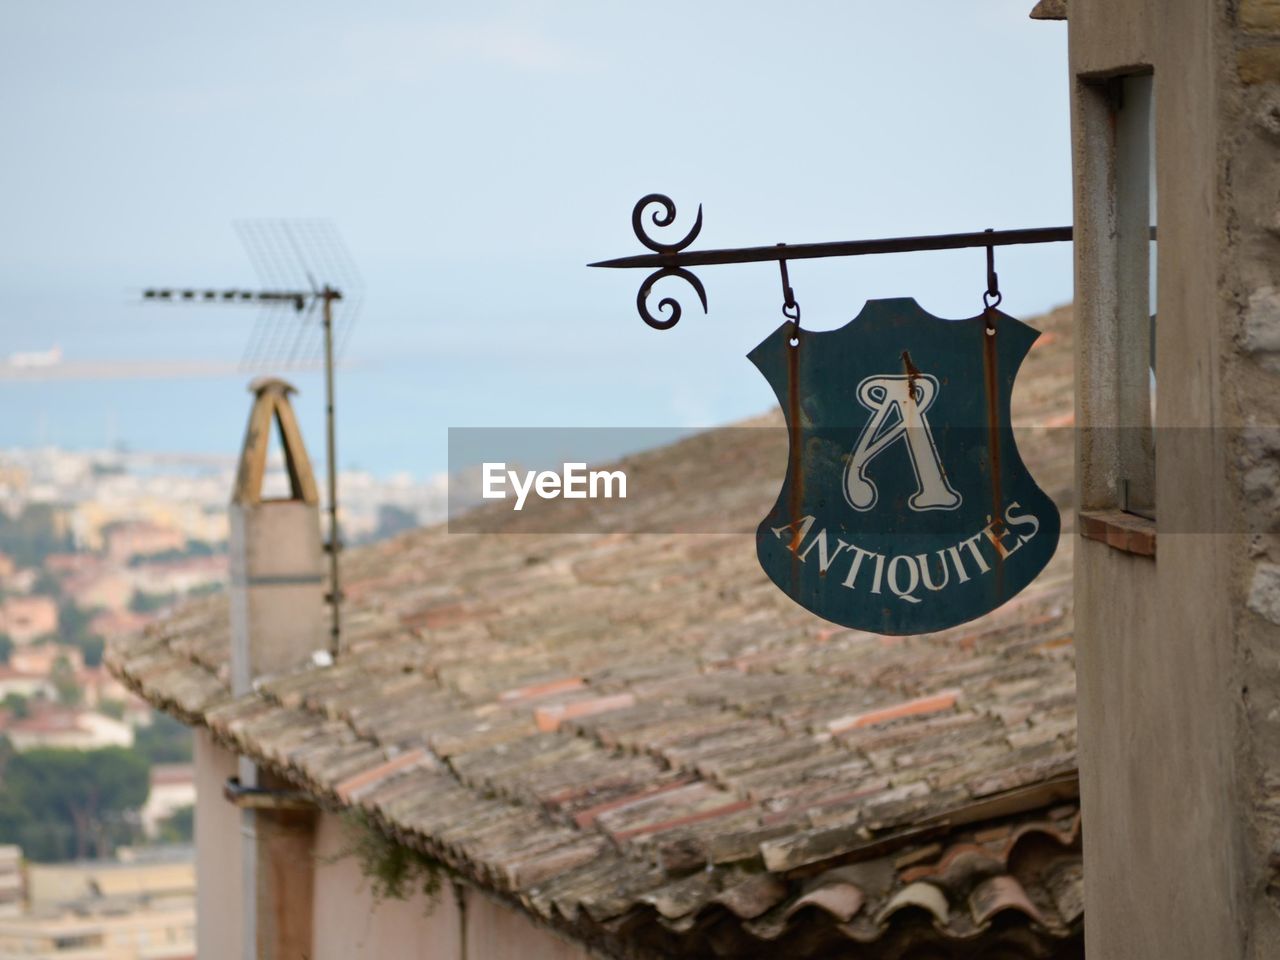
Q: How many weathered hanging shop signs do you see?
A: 1